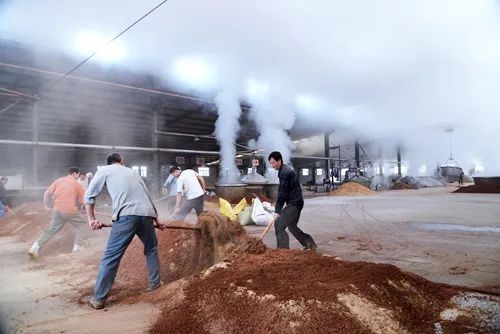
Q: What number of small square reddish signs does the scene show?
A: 4